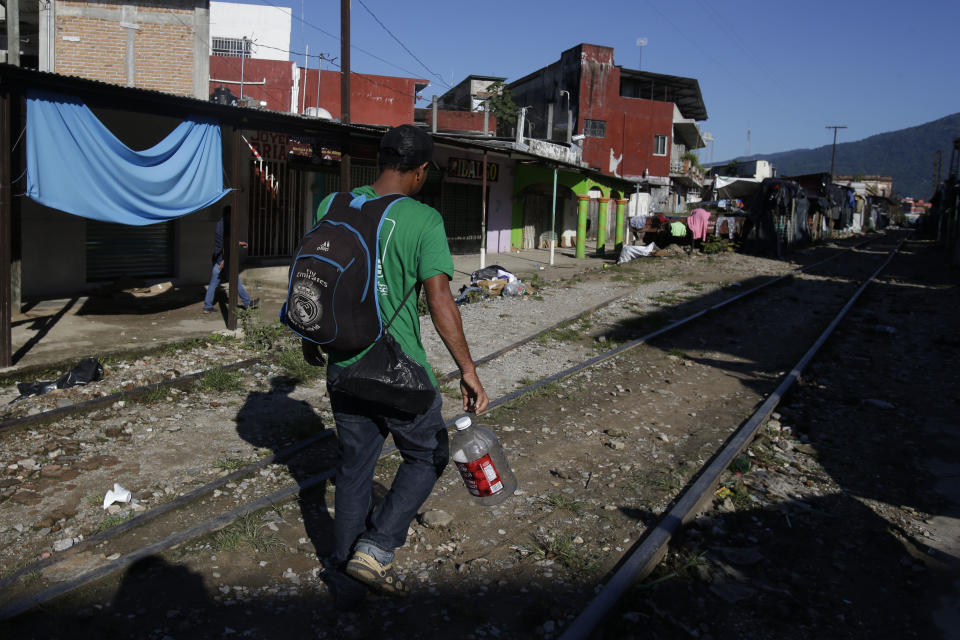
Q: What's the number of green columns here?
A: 3